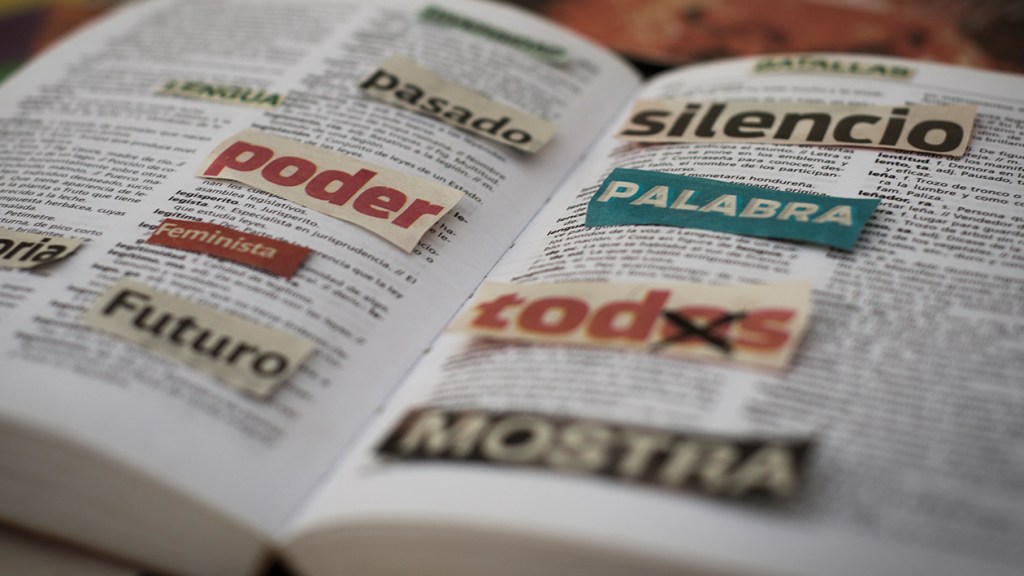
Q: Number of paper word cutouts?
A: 12